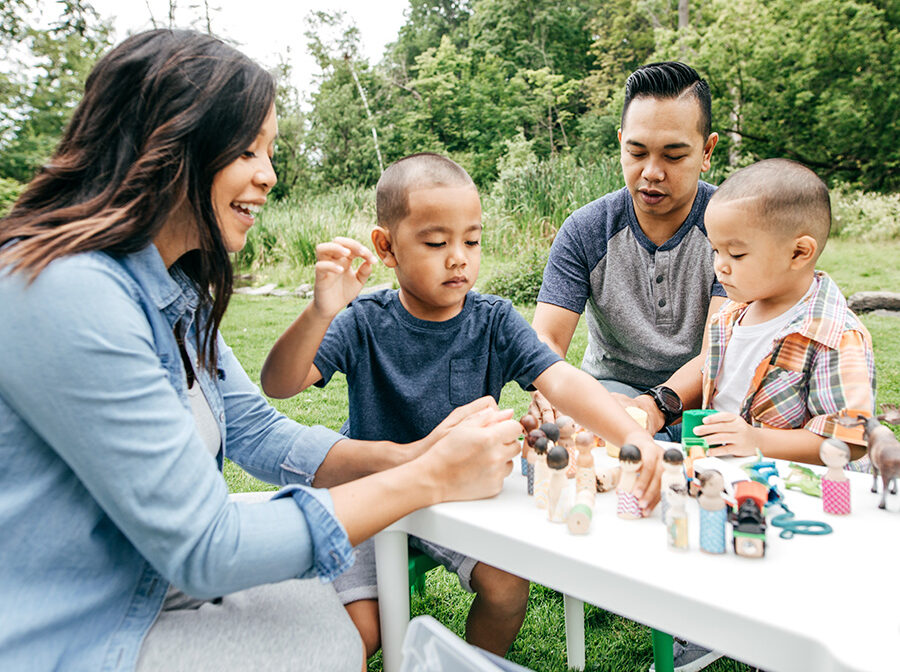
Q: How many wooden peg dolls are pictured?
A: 14